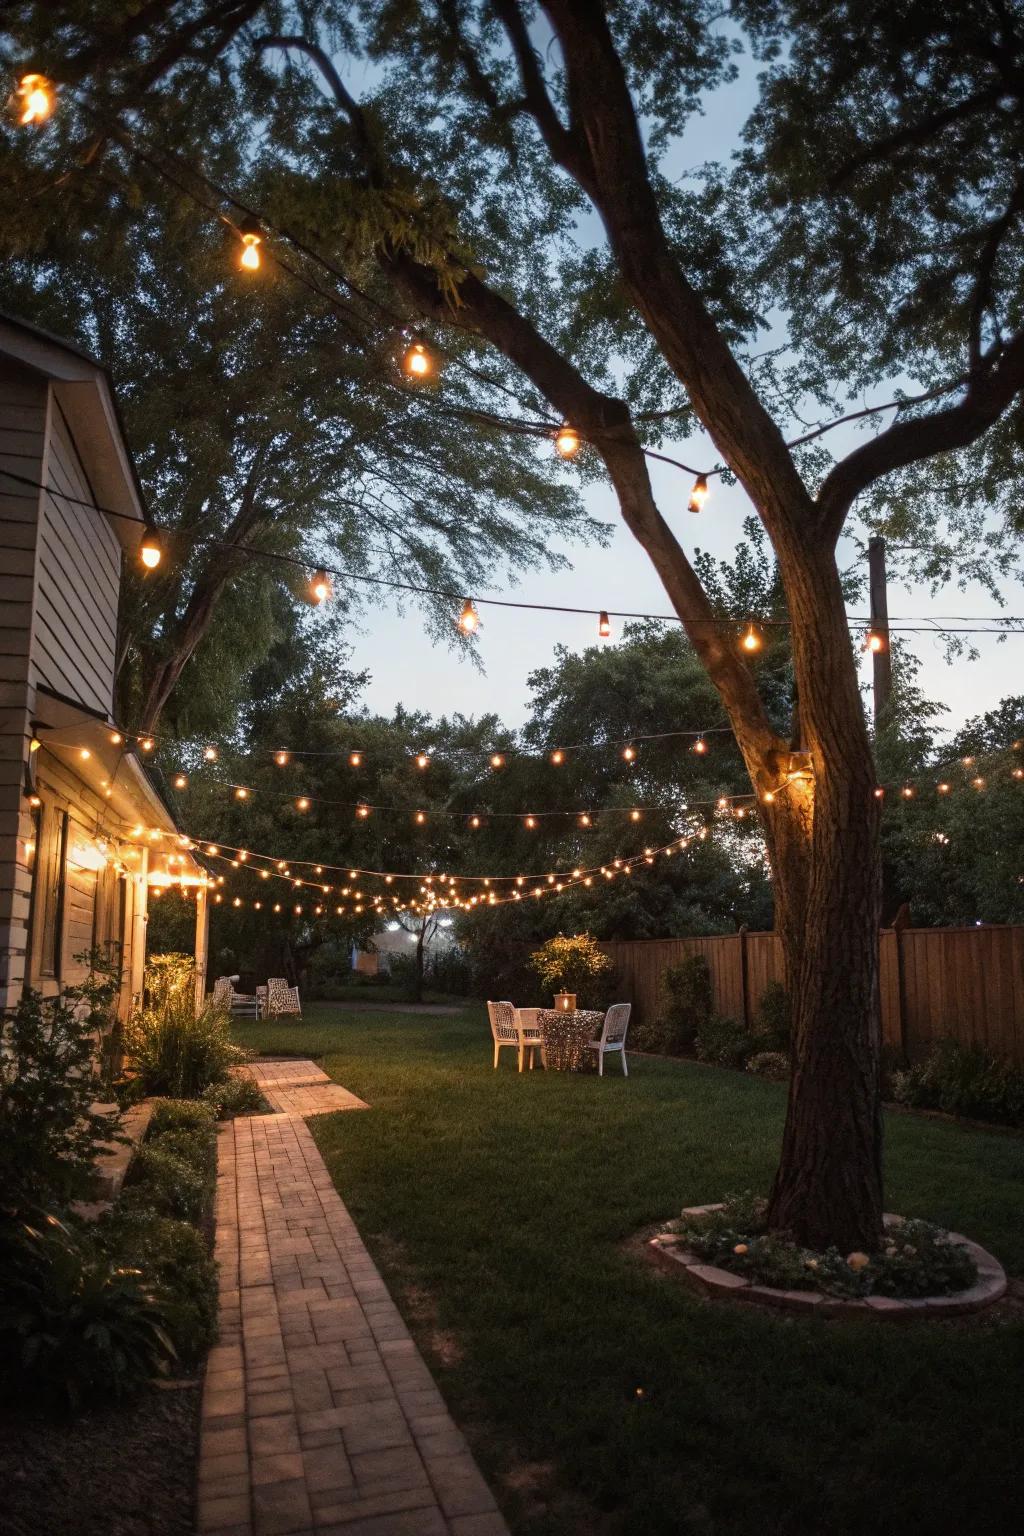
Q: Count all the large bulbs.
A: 11